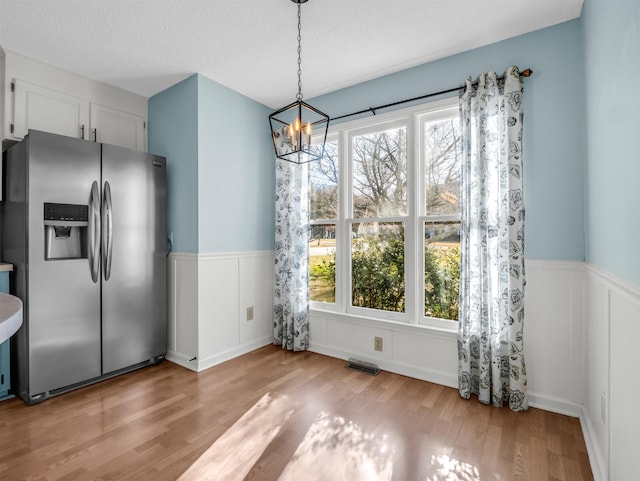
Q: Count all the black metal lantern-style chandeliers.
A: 1